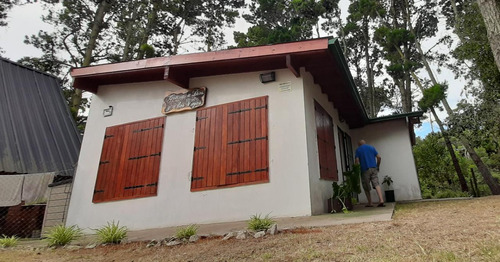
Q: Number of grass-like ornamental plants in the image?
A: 5